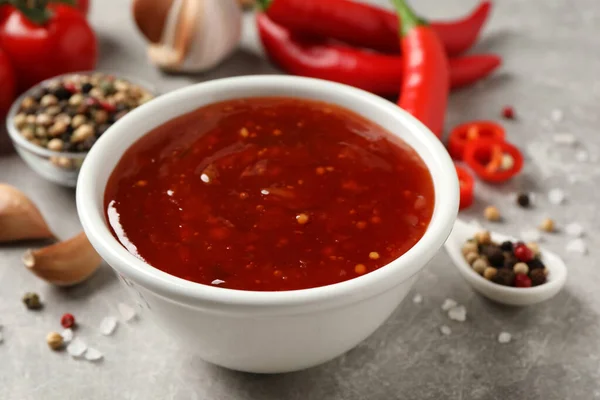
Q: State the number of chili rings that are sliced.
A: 3